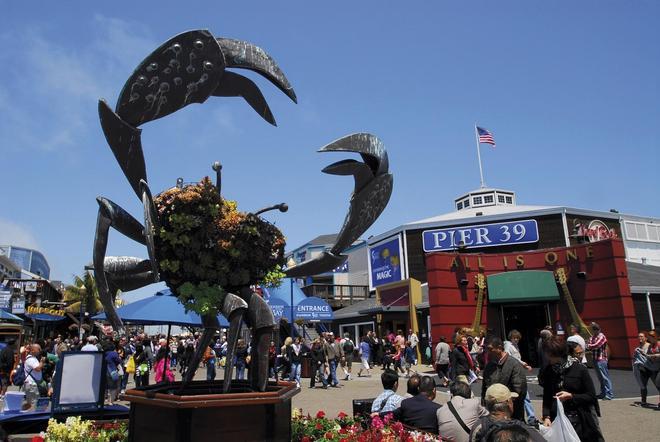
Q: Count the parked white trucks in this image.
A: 0